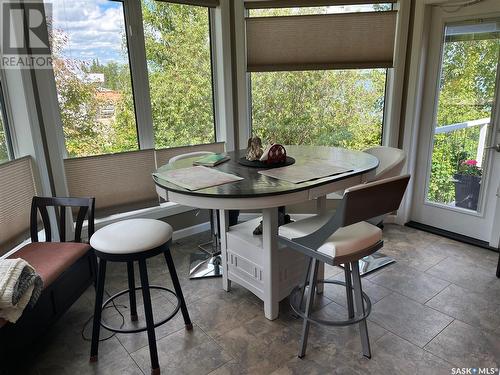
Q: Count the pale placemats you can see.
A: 2